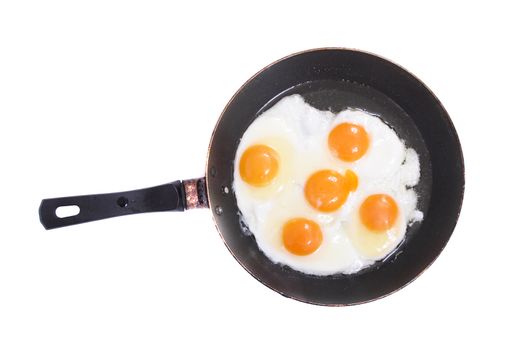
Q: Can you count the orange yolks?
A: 5